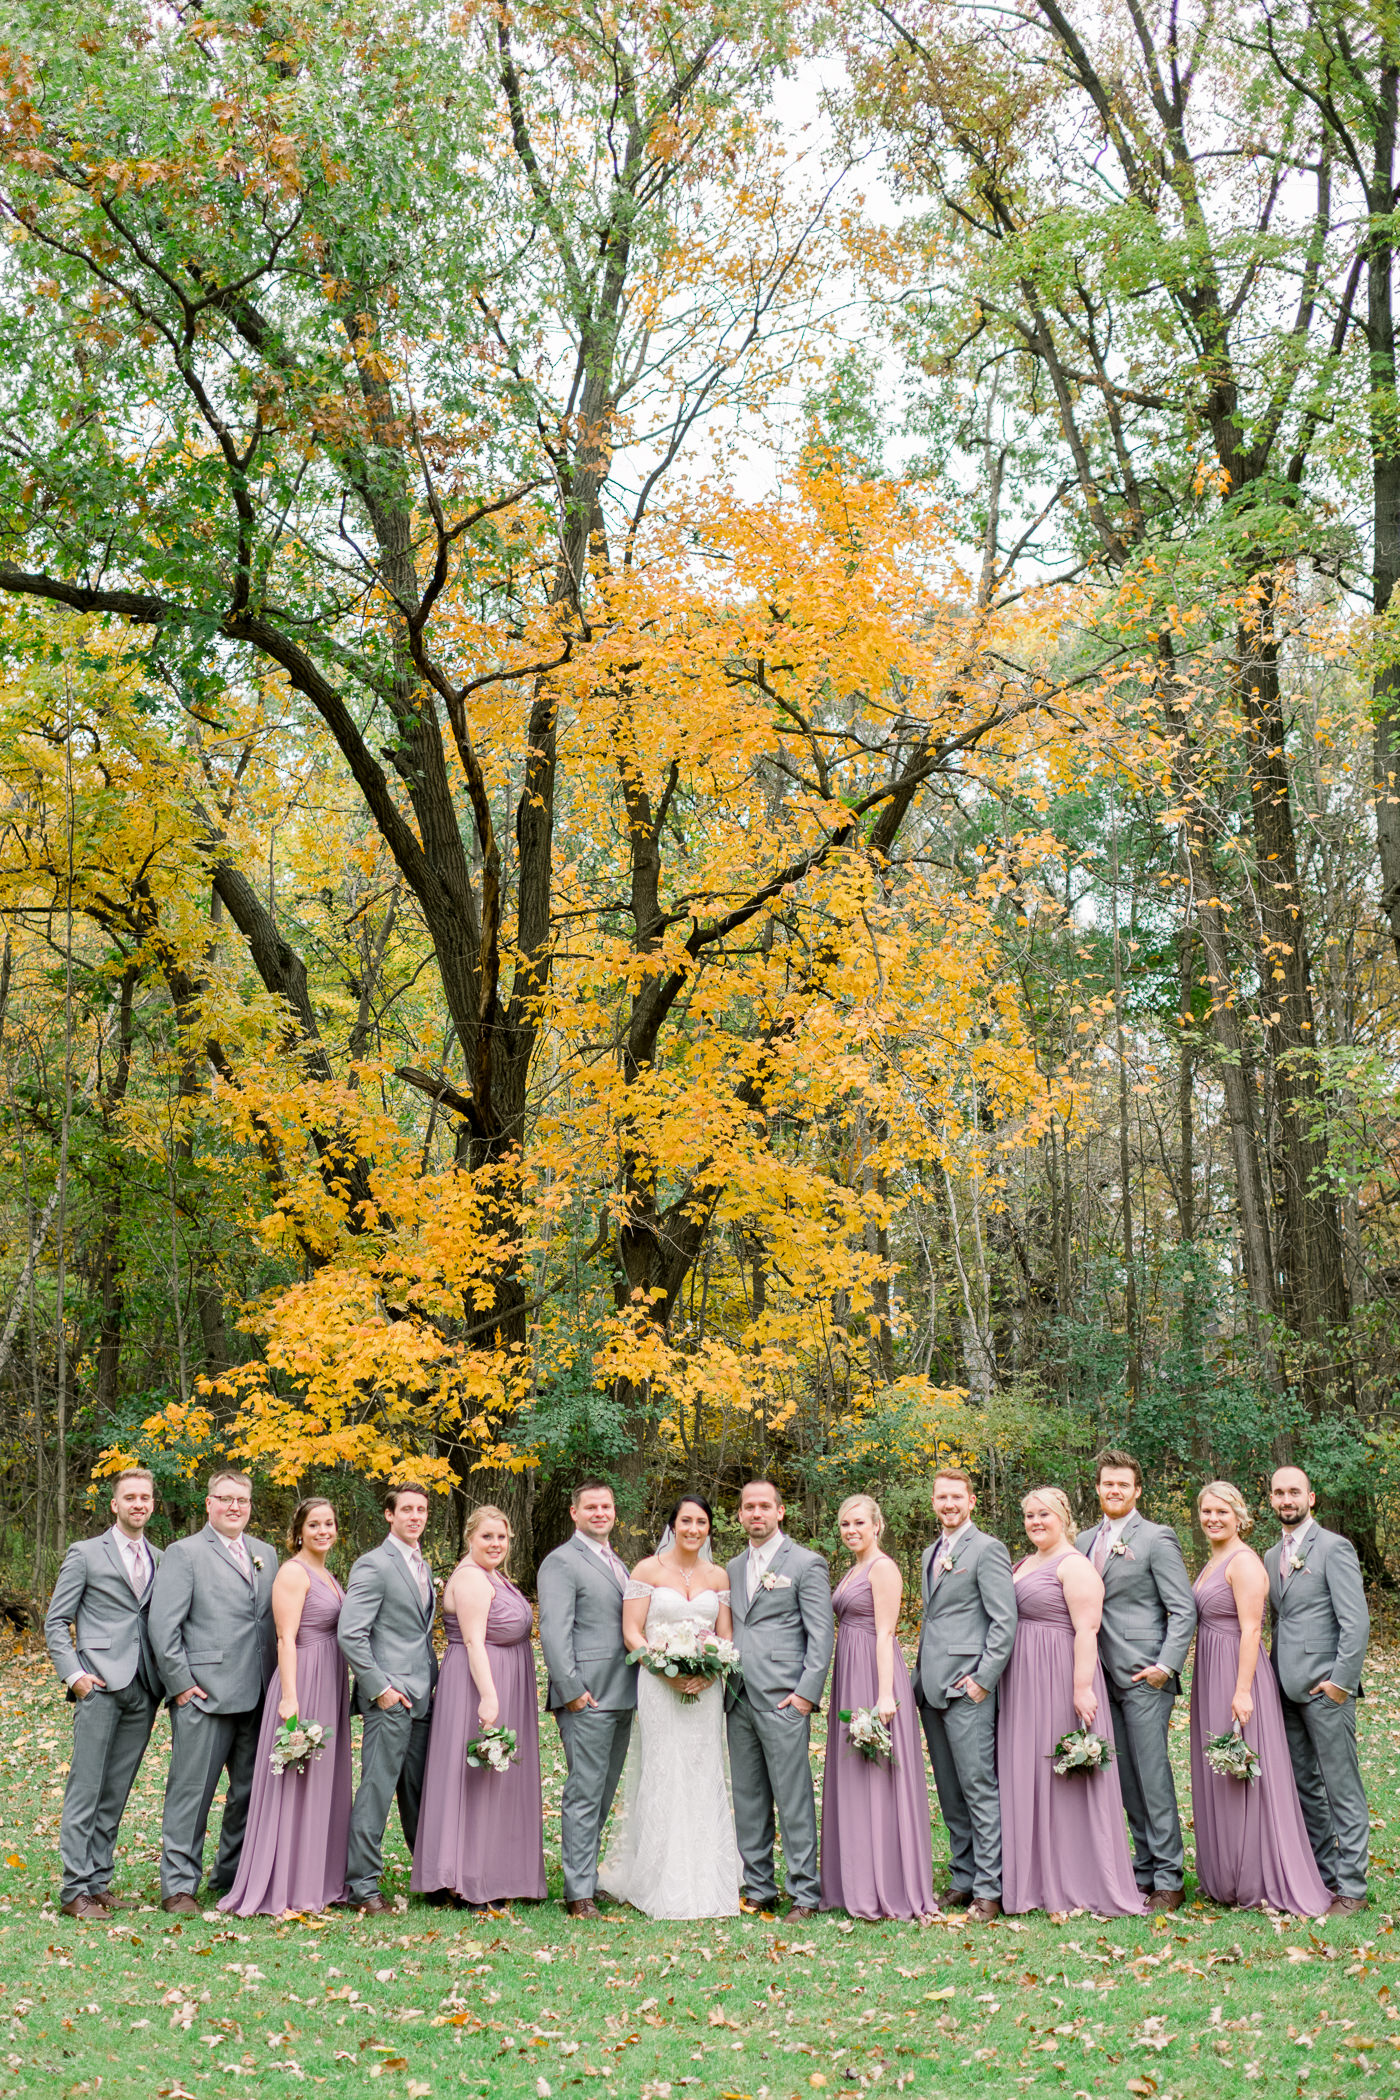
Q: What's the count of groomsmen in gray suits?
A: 7